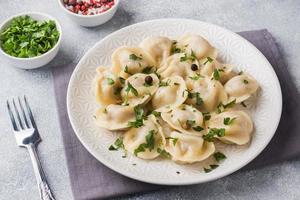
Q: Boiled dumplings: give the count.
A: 15